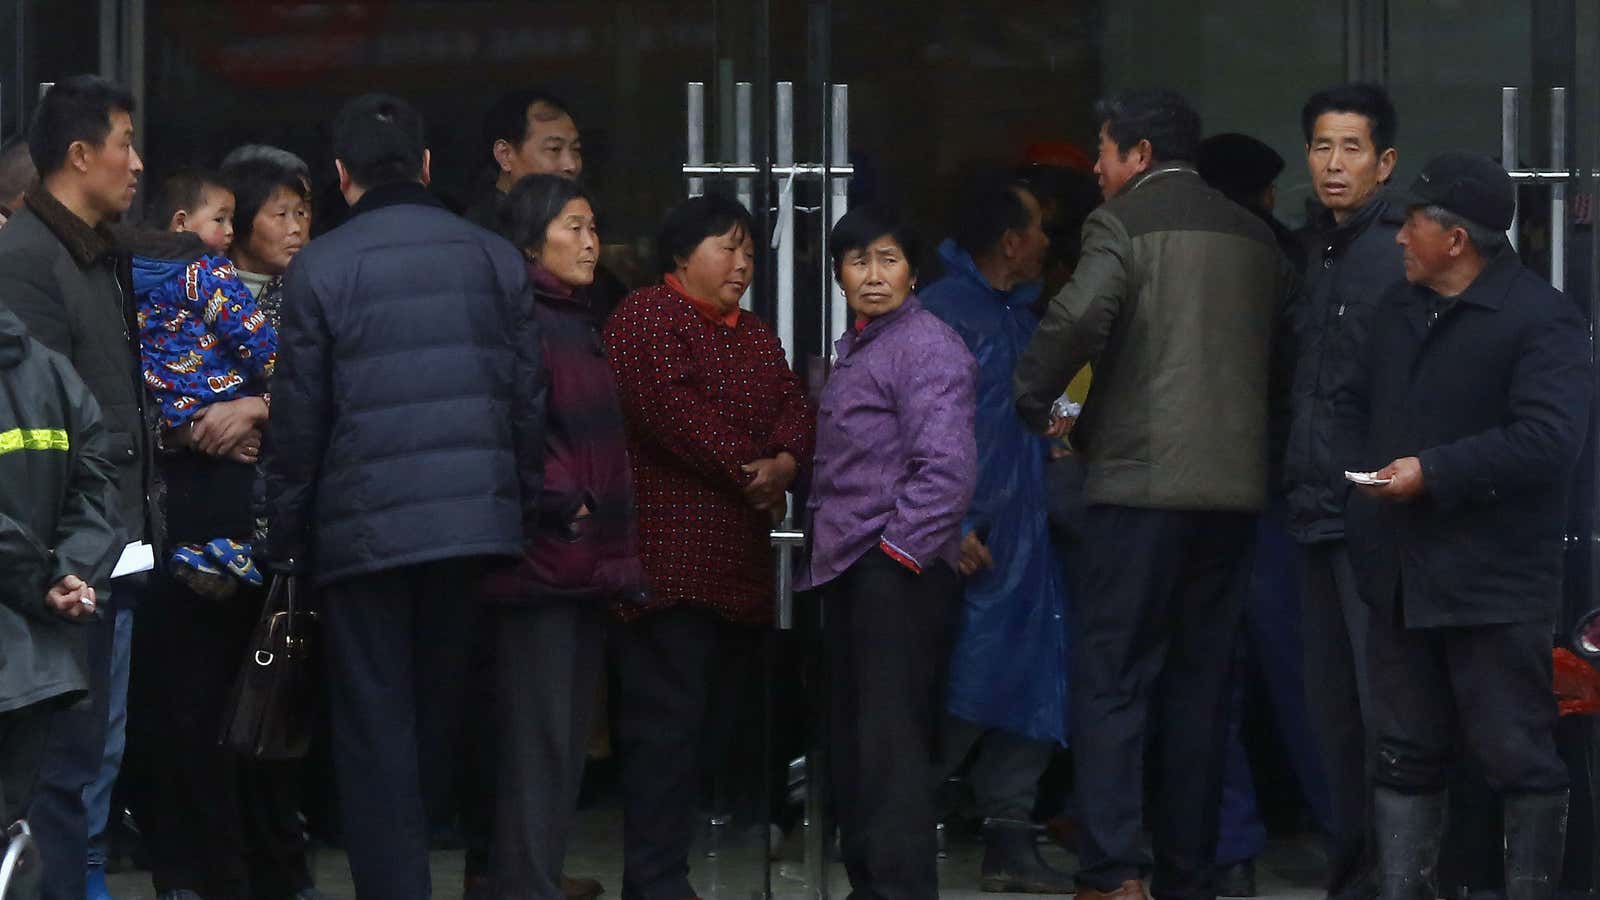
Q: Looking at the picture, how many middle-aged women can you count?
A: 4